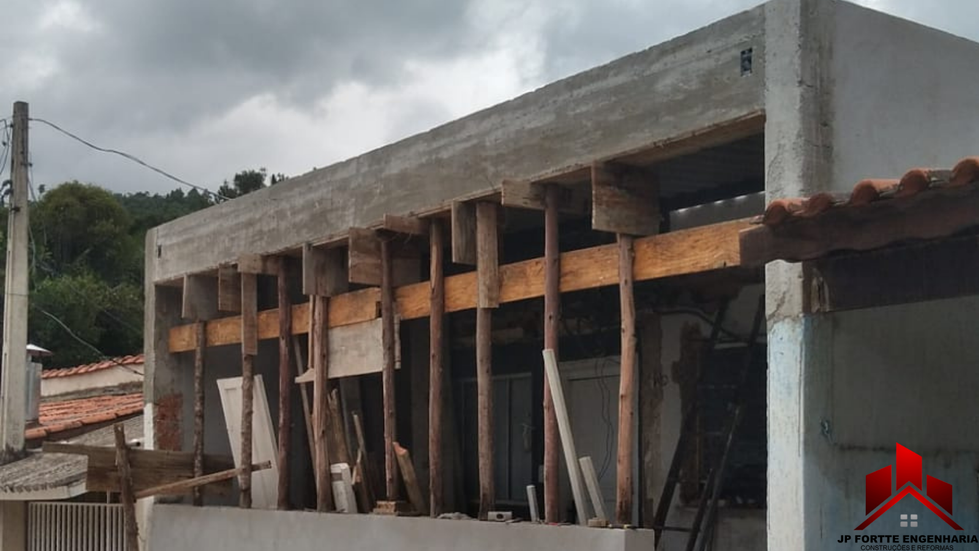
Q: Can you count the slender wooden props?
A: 9